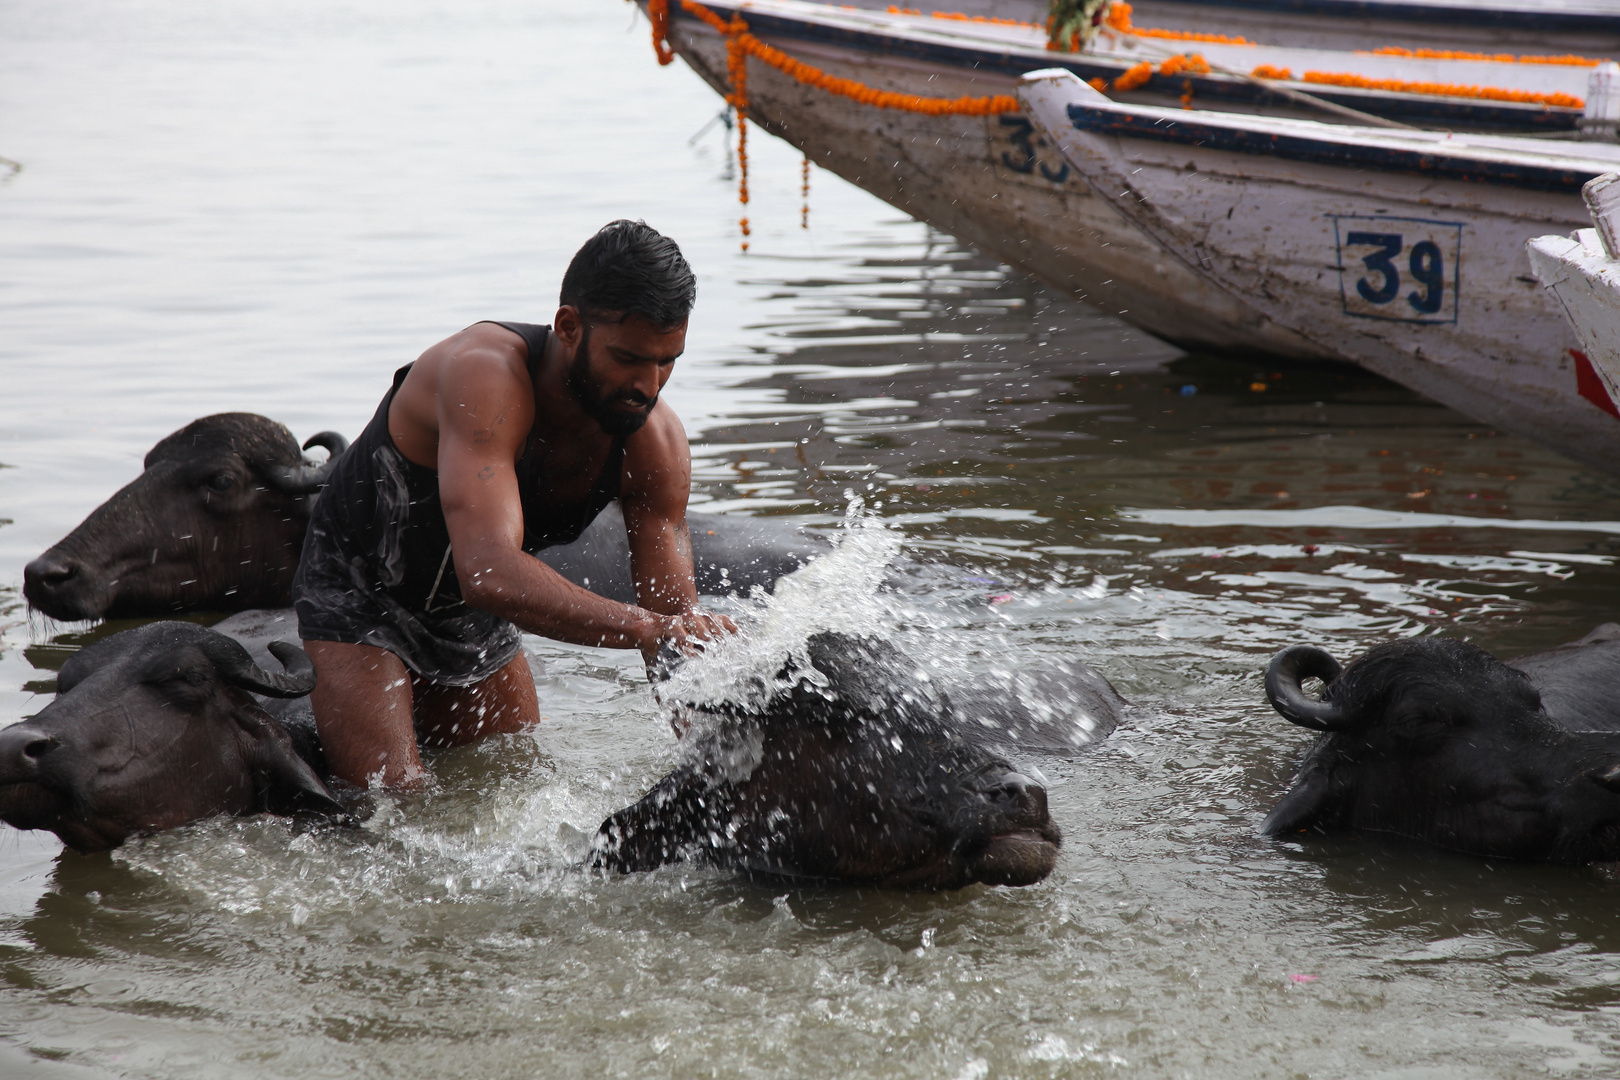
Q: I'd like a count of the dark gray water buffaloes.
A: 4